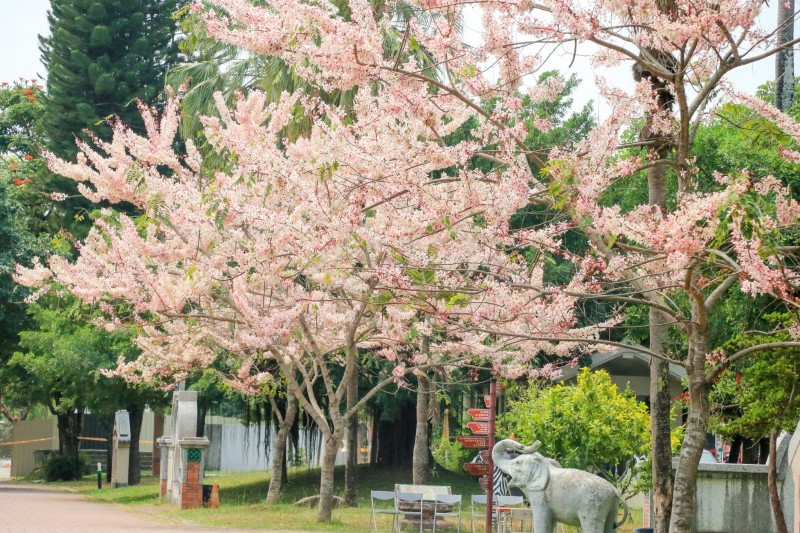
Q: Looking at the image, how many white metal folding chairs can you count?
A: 5